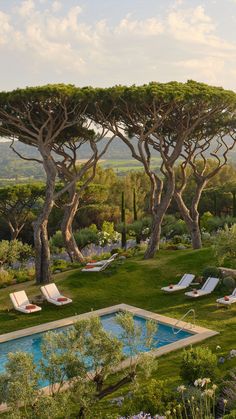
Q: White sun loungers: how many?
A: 7